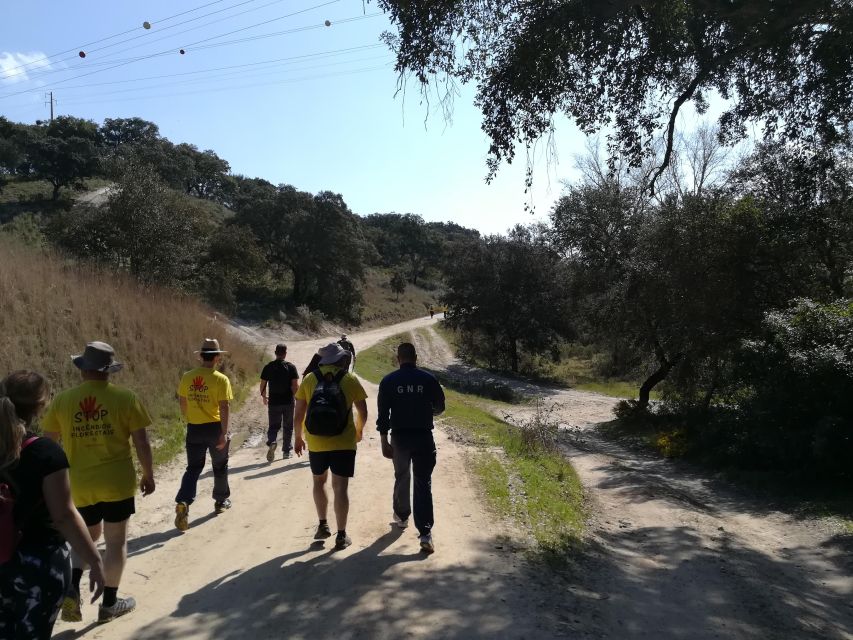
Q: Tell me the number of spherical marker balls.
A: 4